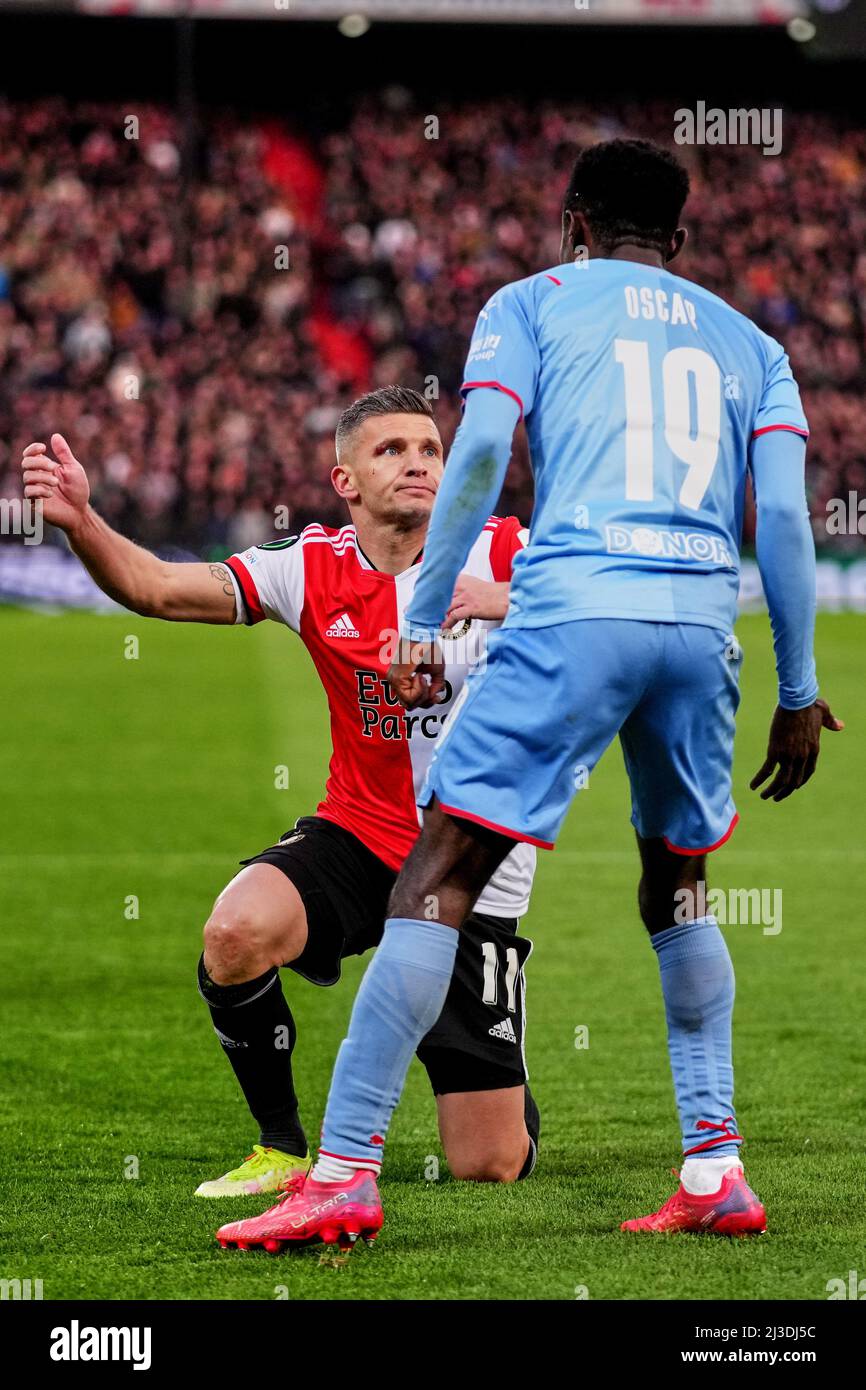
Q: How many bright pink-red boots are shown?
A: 2